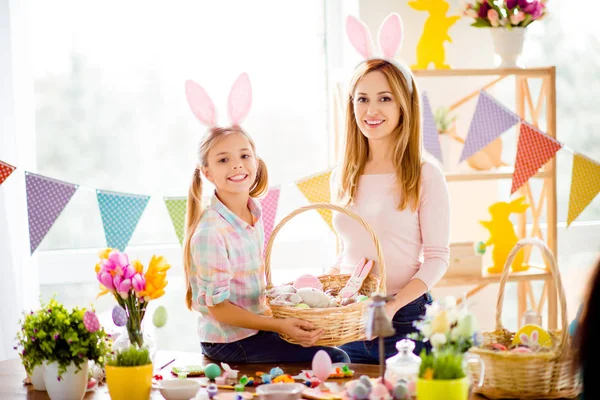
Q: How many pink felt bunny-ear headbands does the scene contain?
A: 2